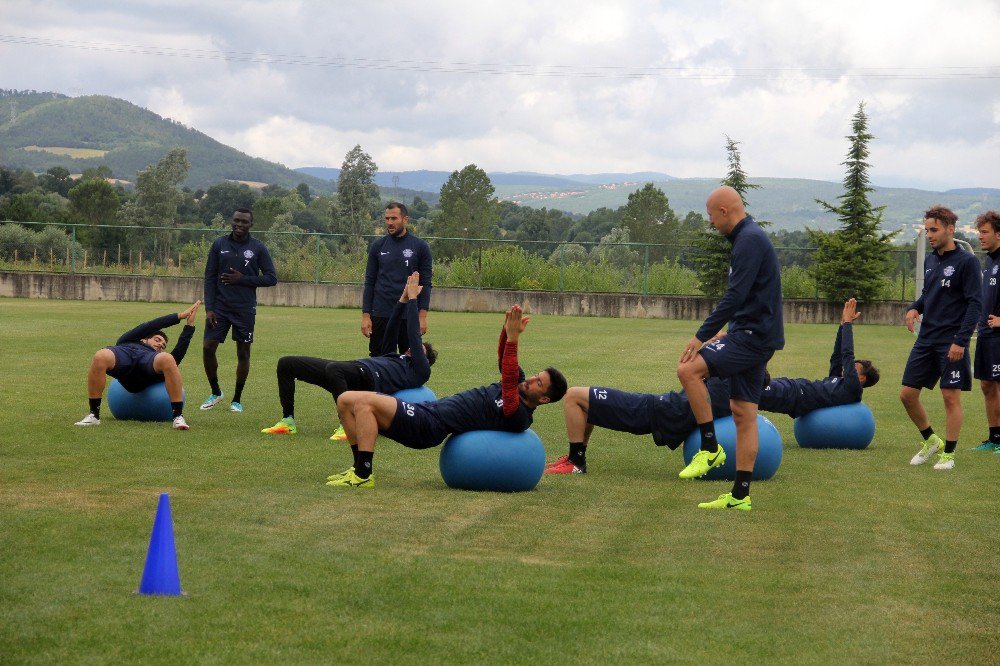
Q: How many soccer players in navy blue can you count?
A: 10